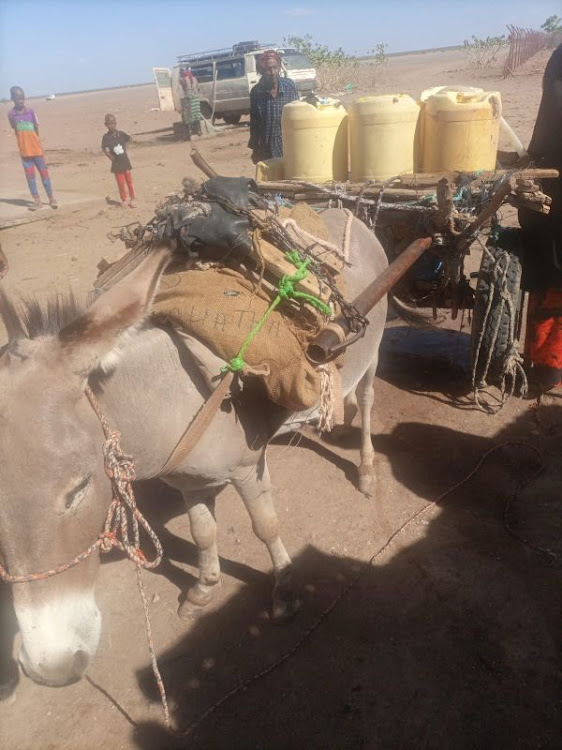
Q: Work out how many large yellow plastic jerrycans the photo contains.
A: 3